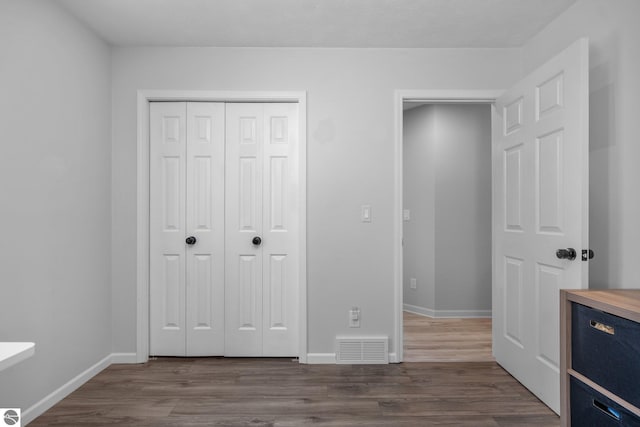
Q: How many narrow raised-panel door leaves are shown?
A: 4